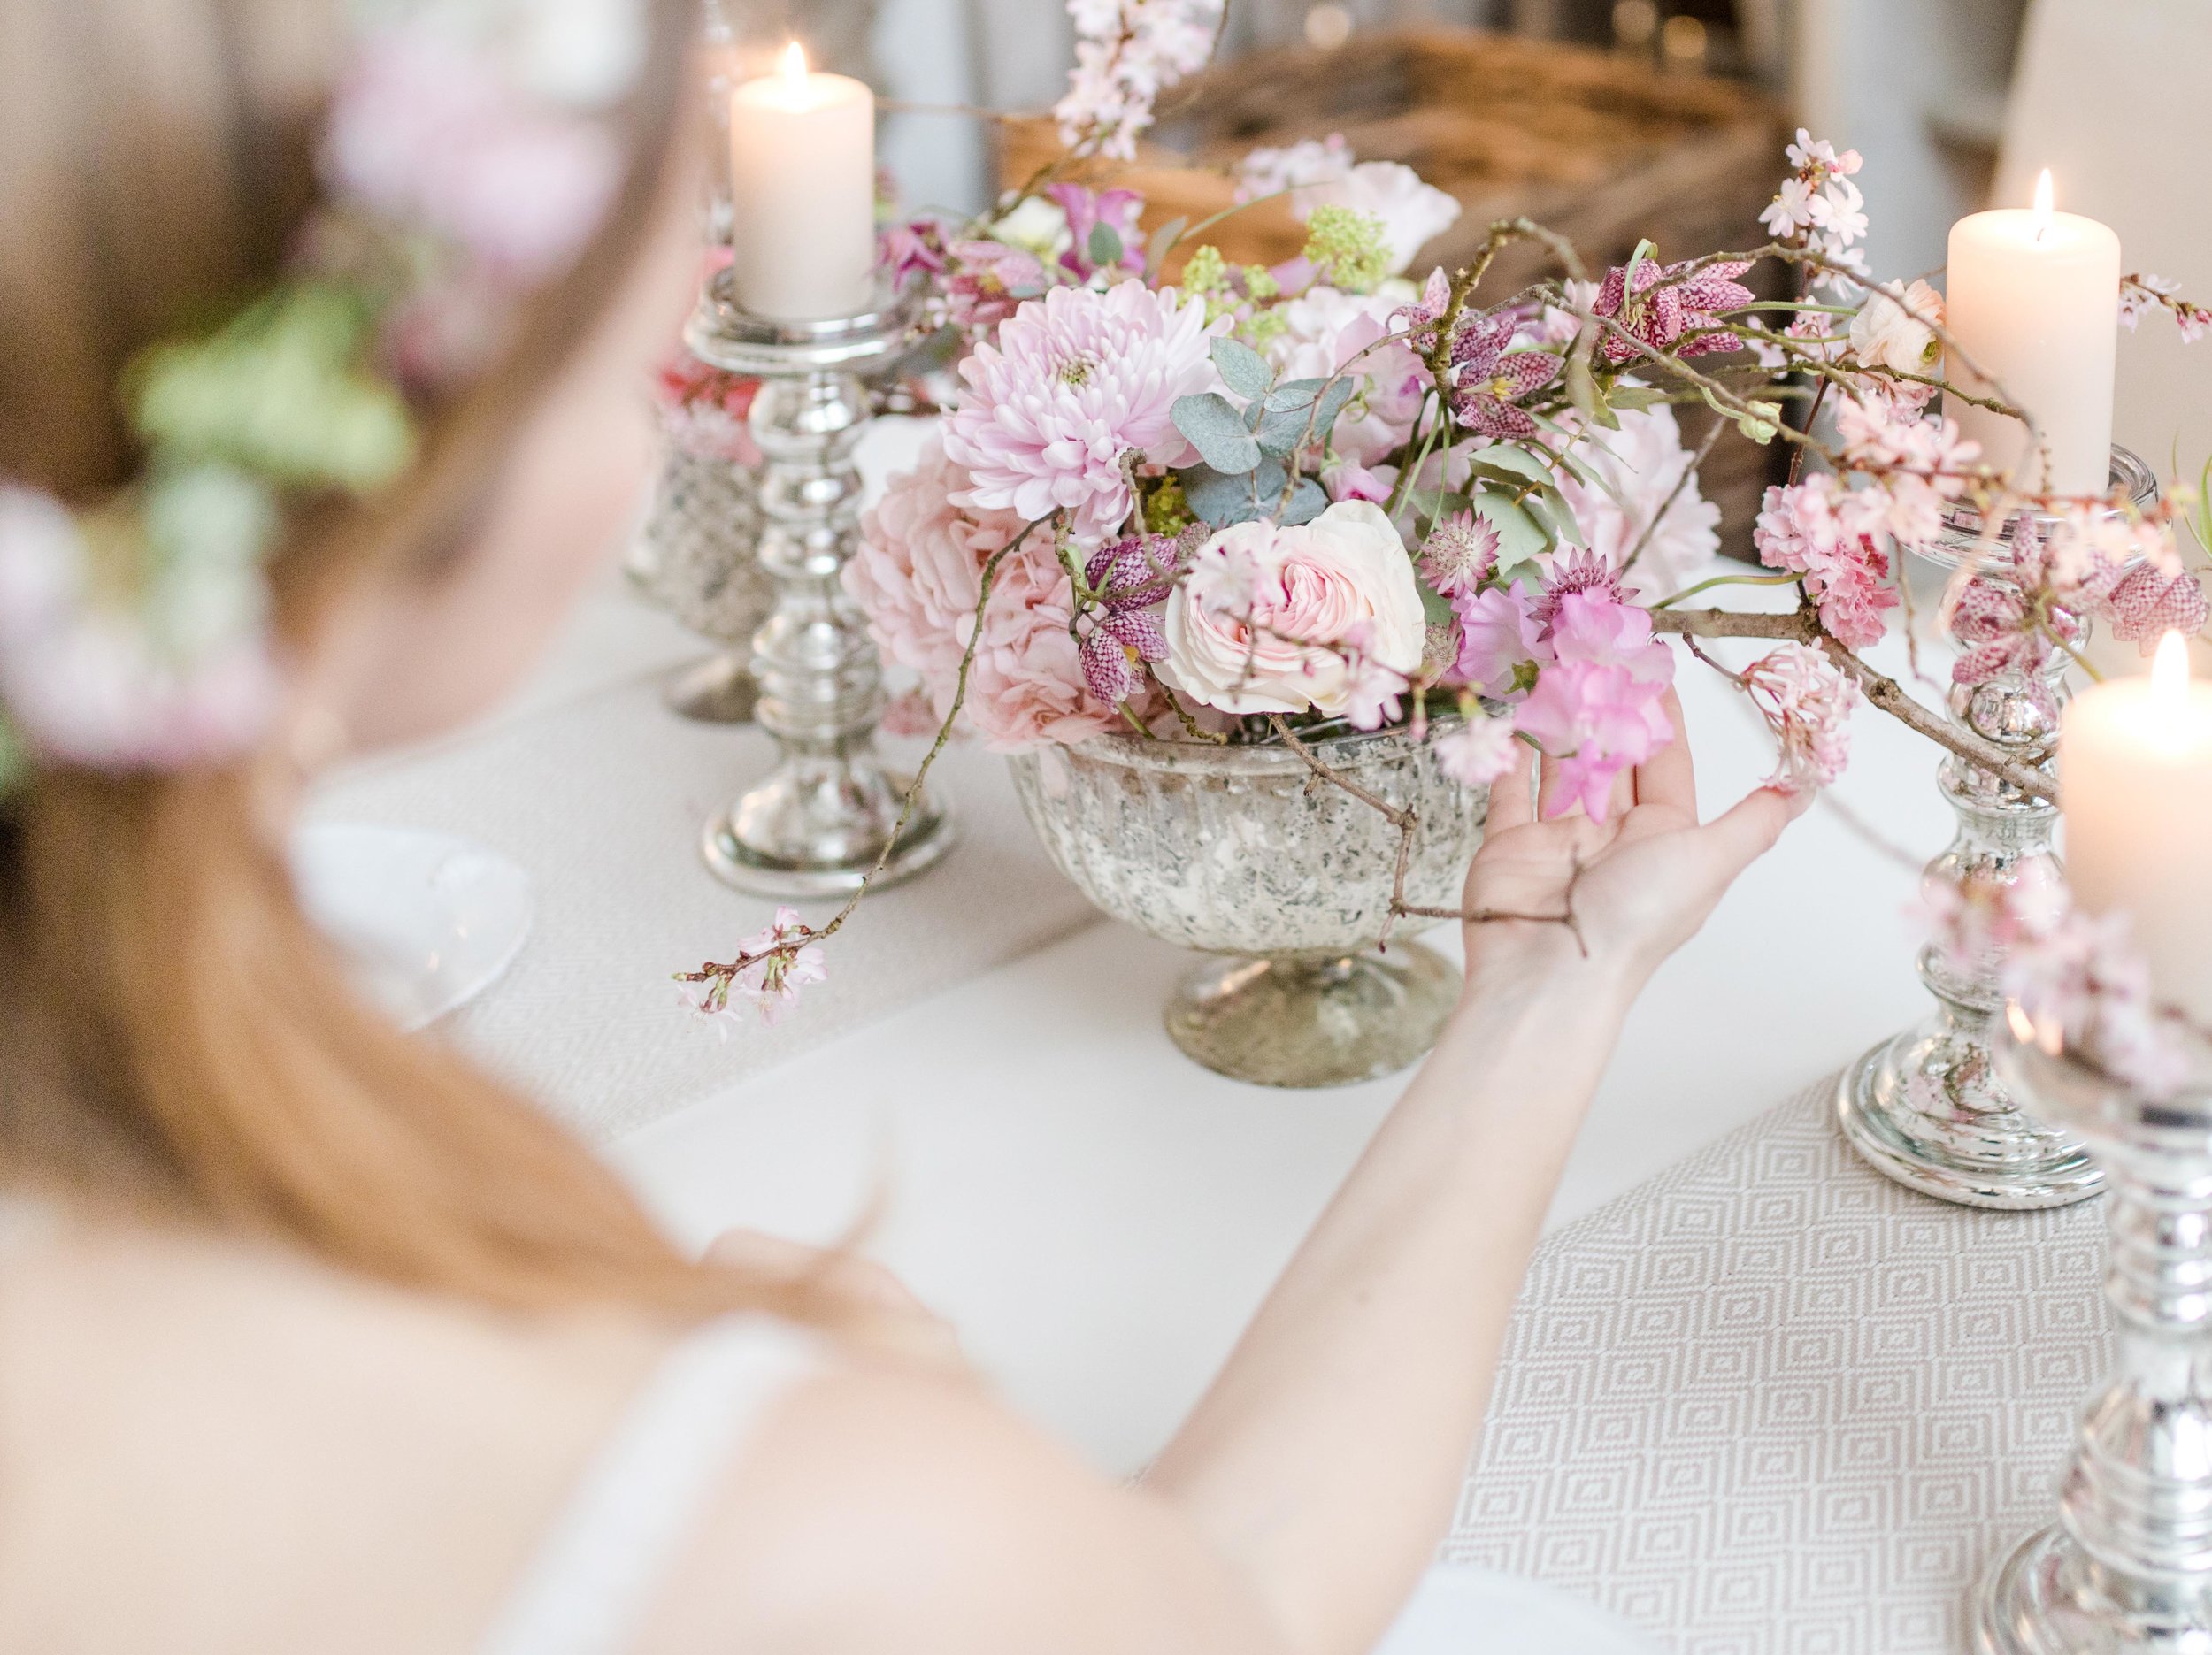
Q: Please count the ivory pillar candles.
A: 3